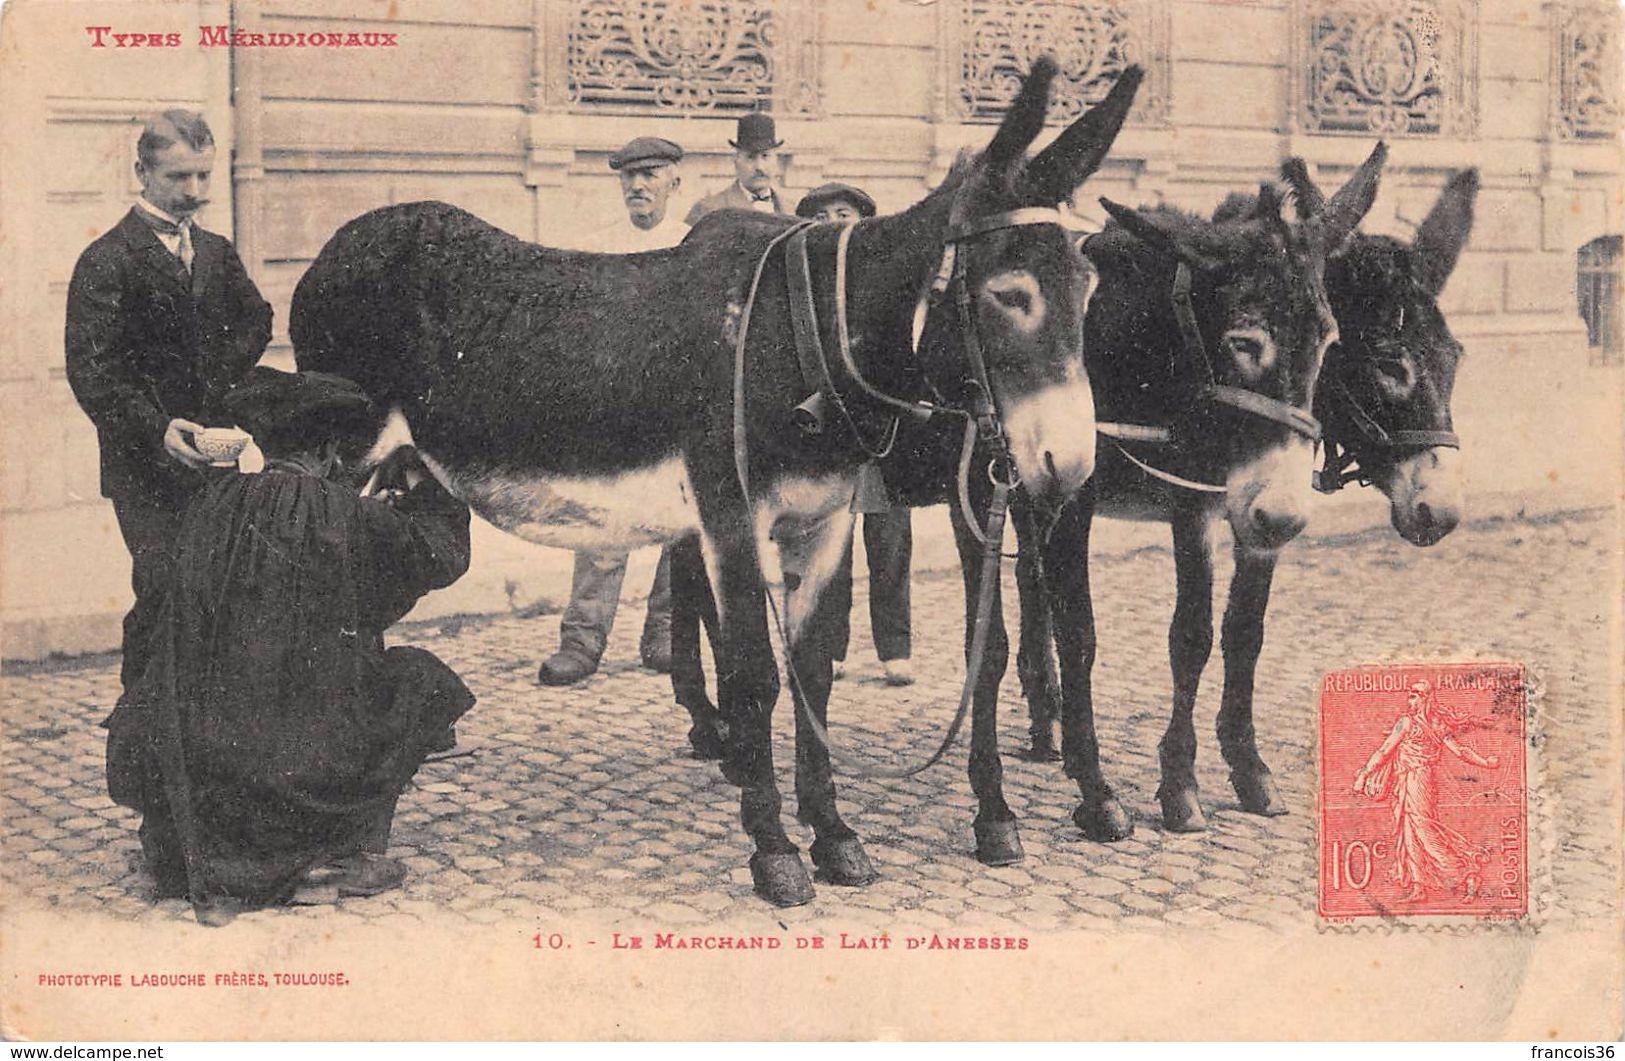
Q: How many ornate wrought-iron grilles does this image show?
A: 4